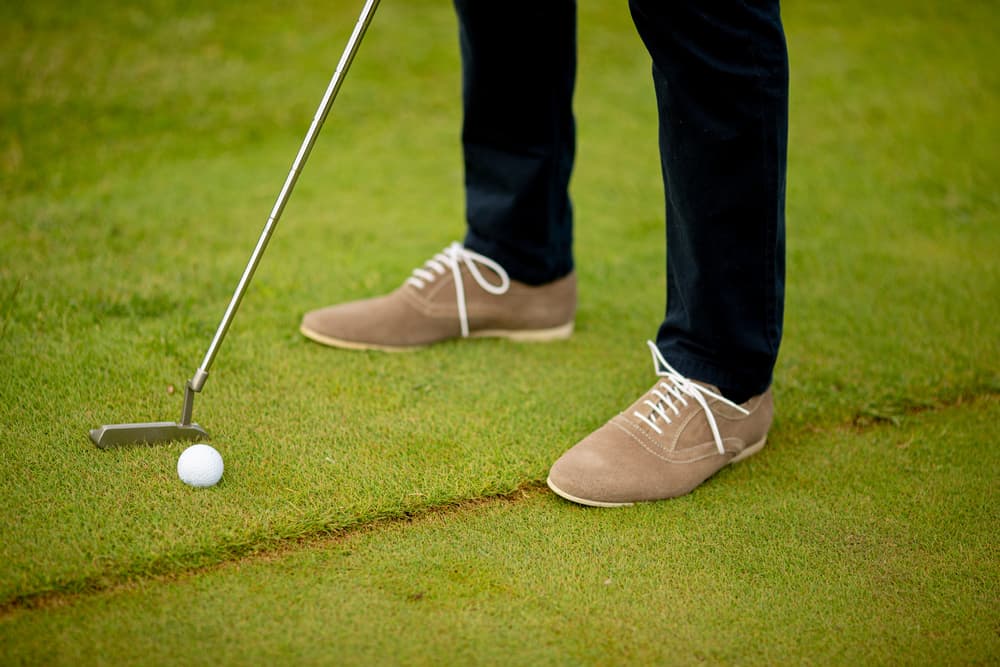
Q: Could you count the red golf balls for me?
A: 0